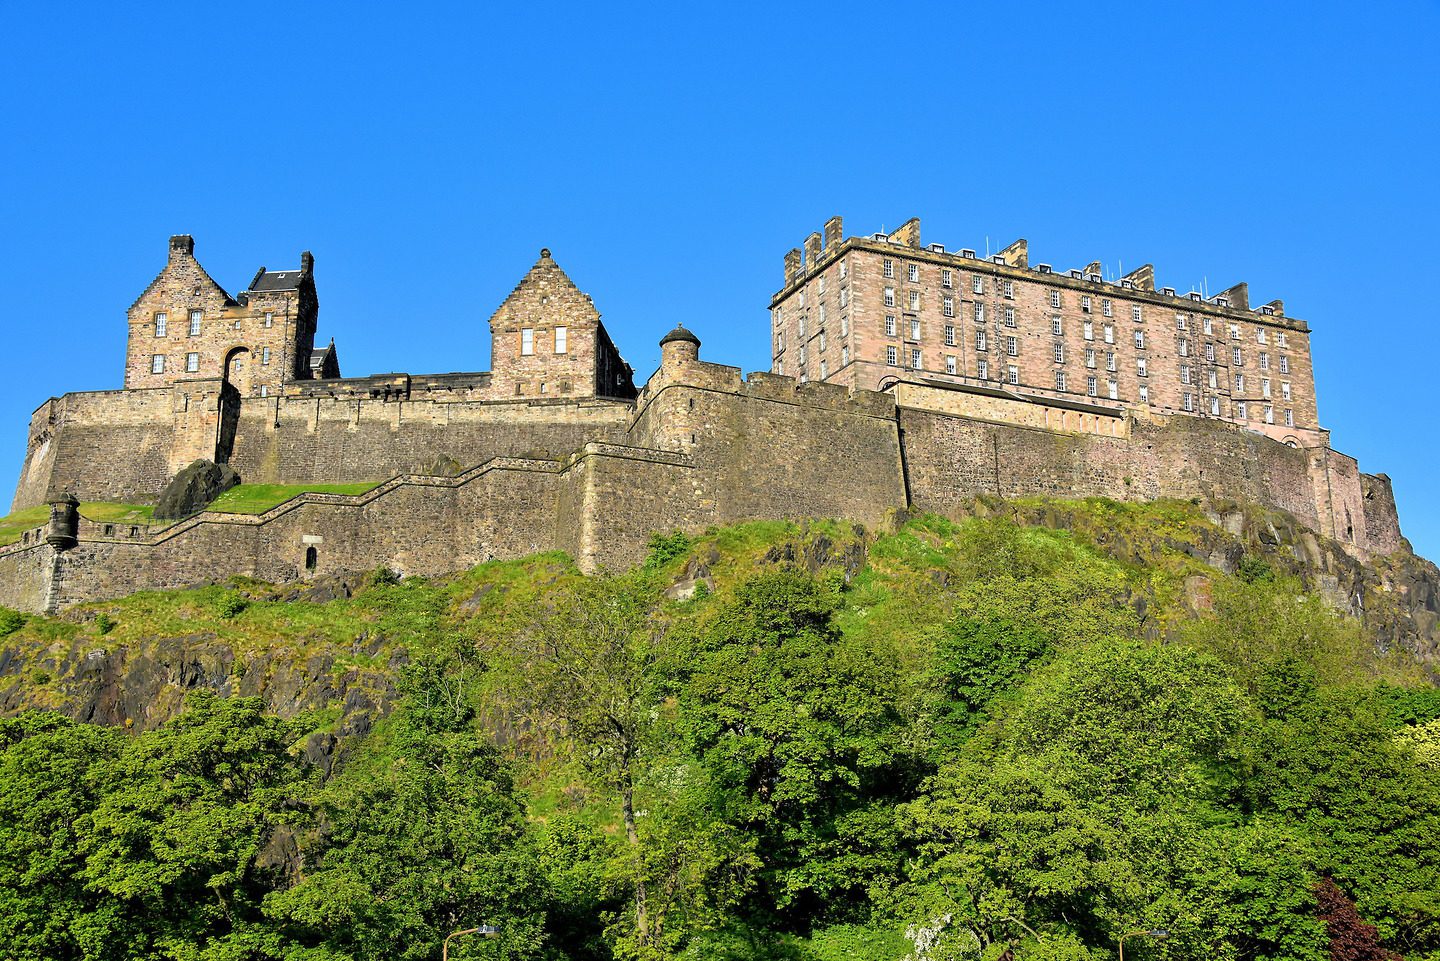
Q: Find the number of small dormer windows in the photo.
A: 12